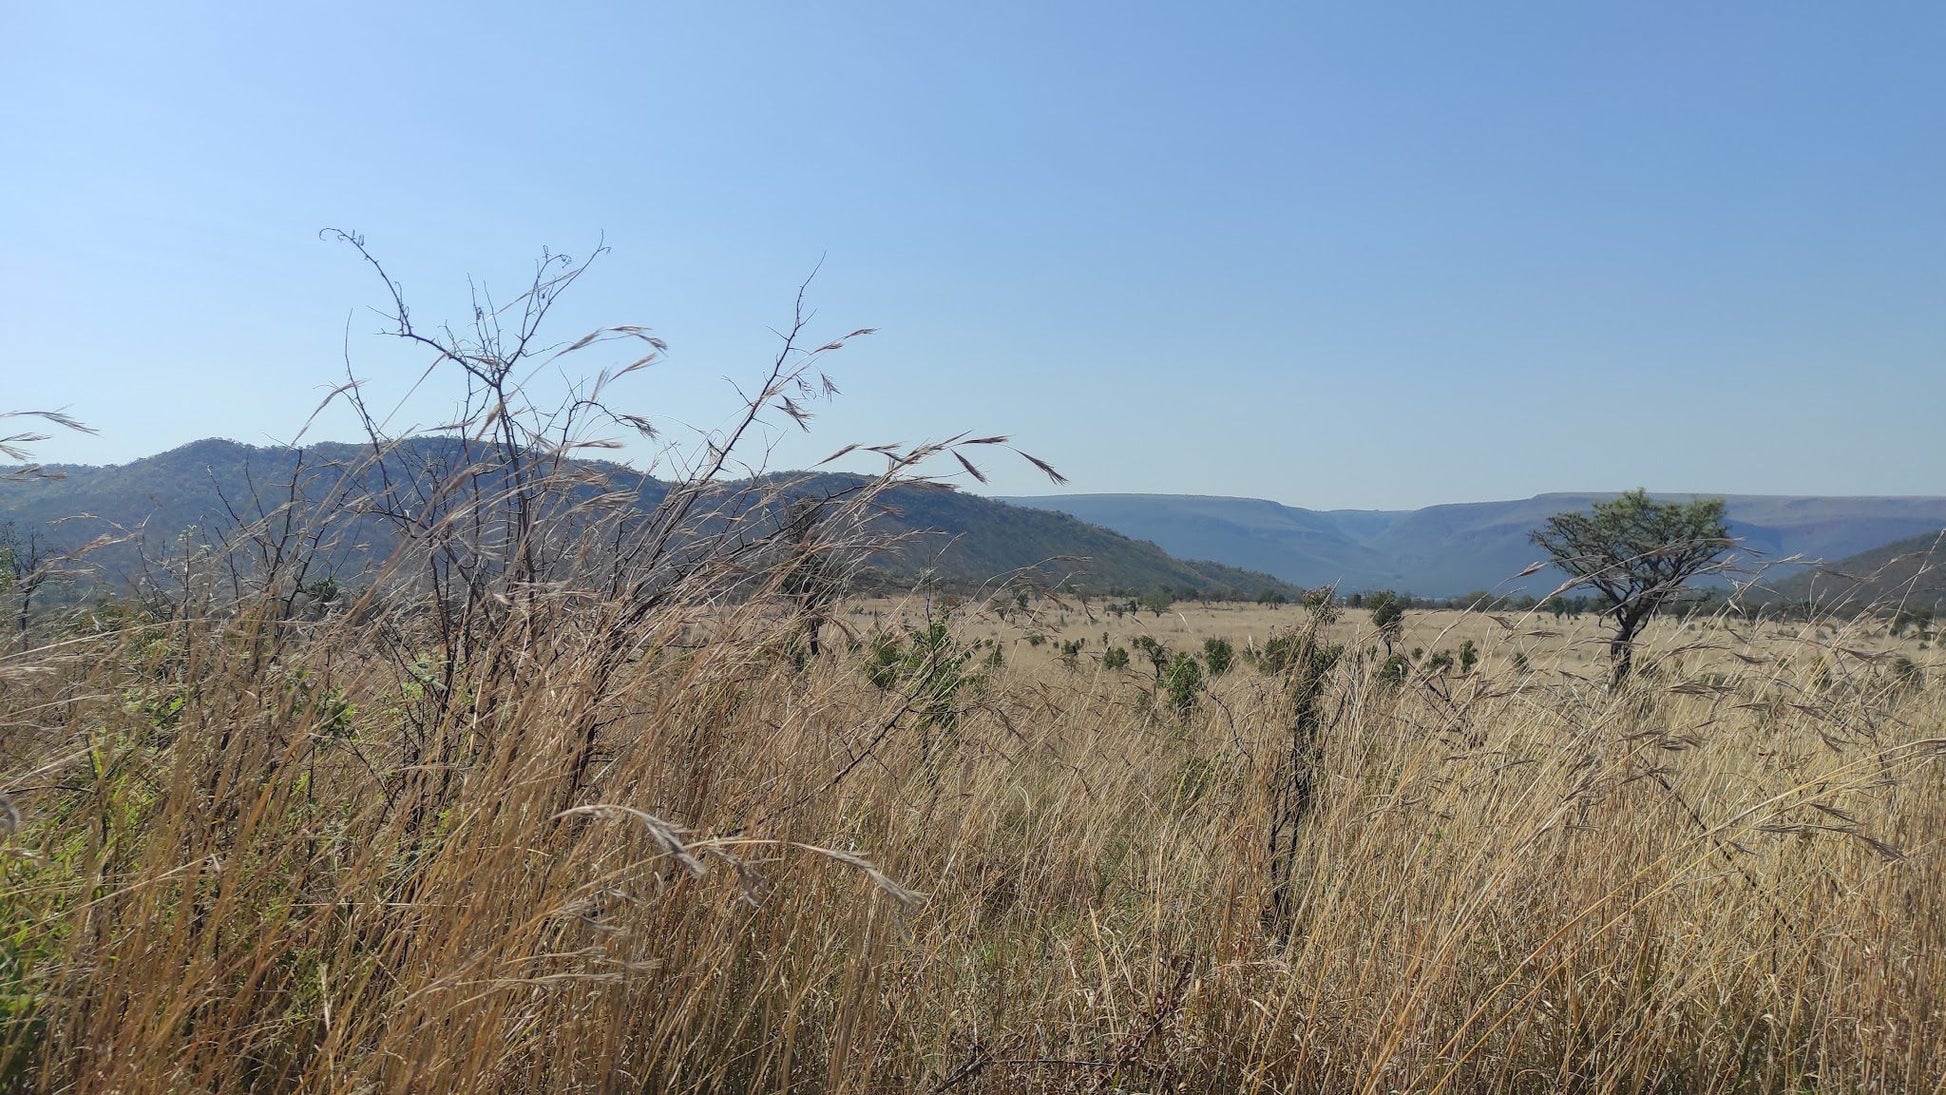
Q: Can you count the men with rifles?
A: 0